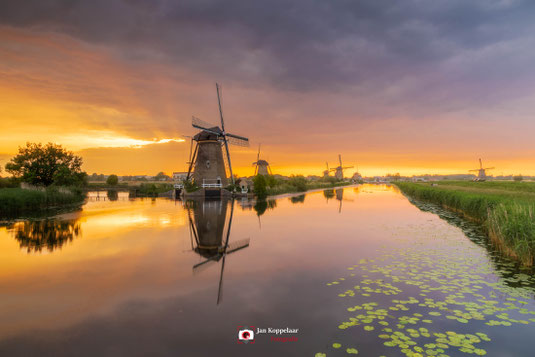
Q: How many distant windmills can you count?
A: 4